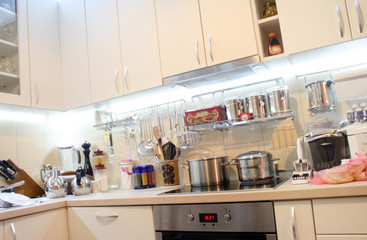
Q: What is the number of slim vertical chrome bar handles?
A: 9